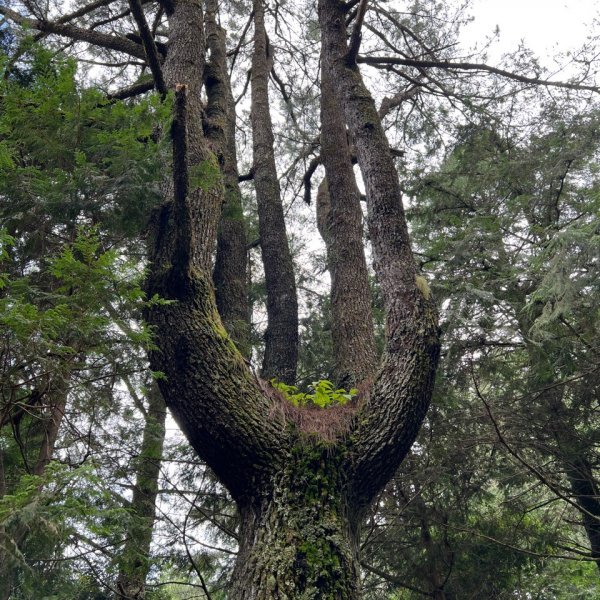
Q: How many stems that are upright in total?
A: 5